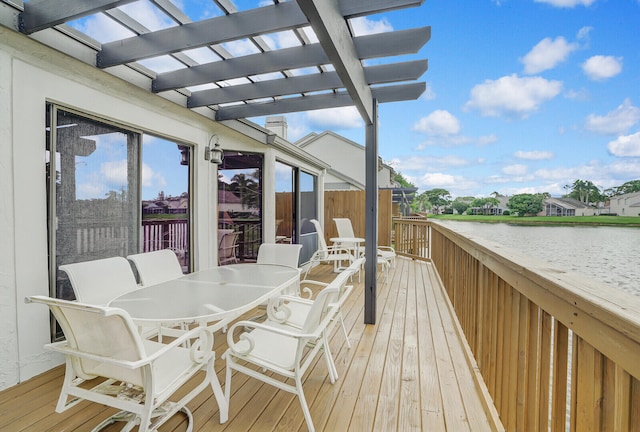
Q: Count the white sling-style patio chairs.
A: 8